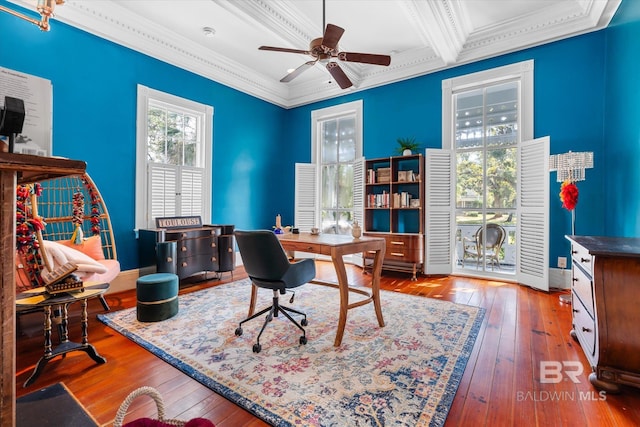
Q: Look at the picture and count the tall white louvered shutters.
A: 4